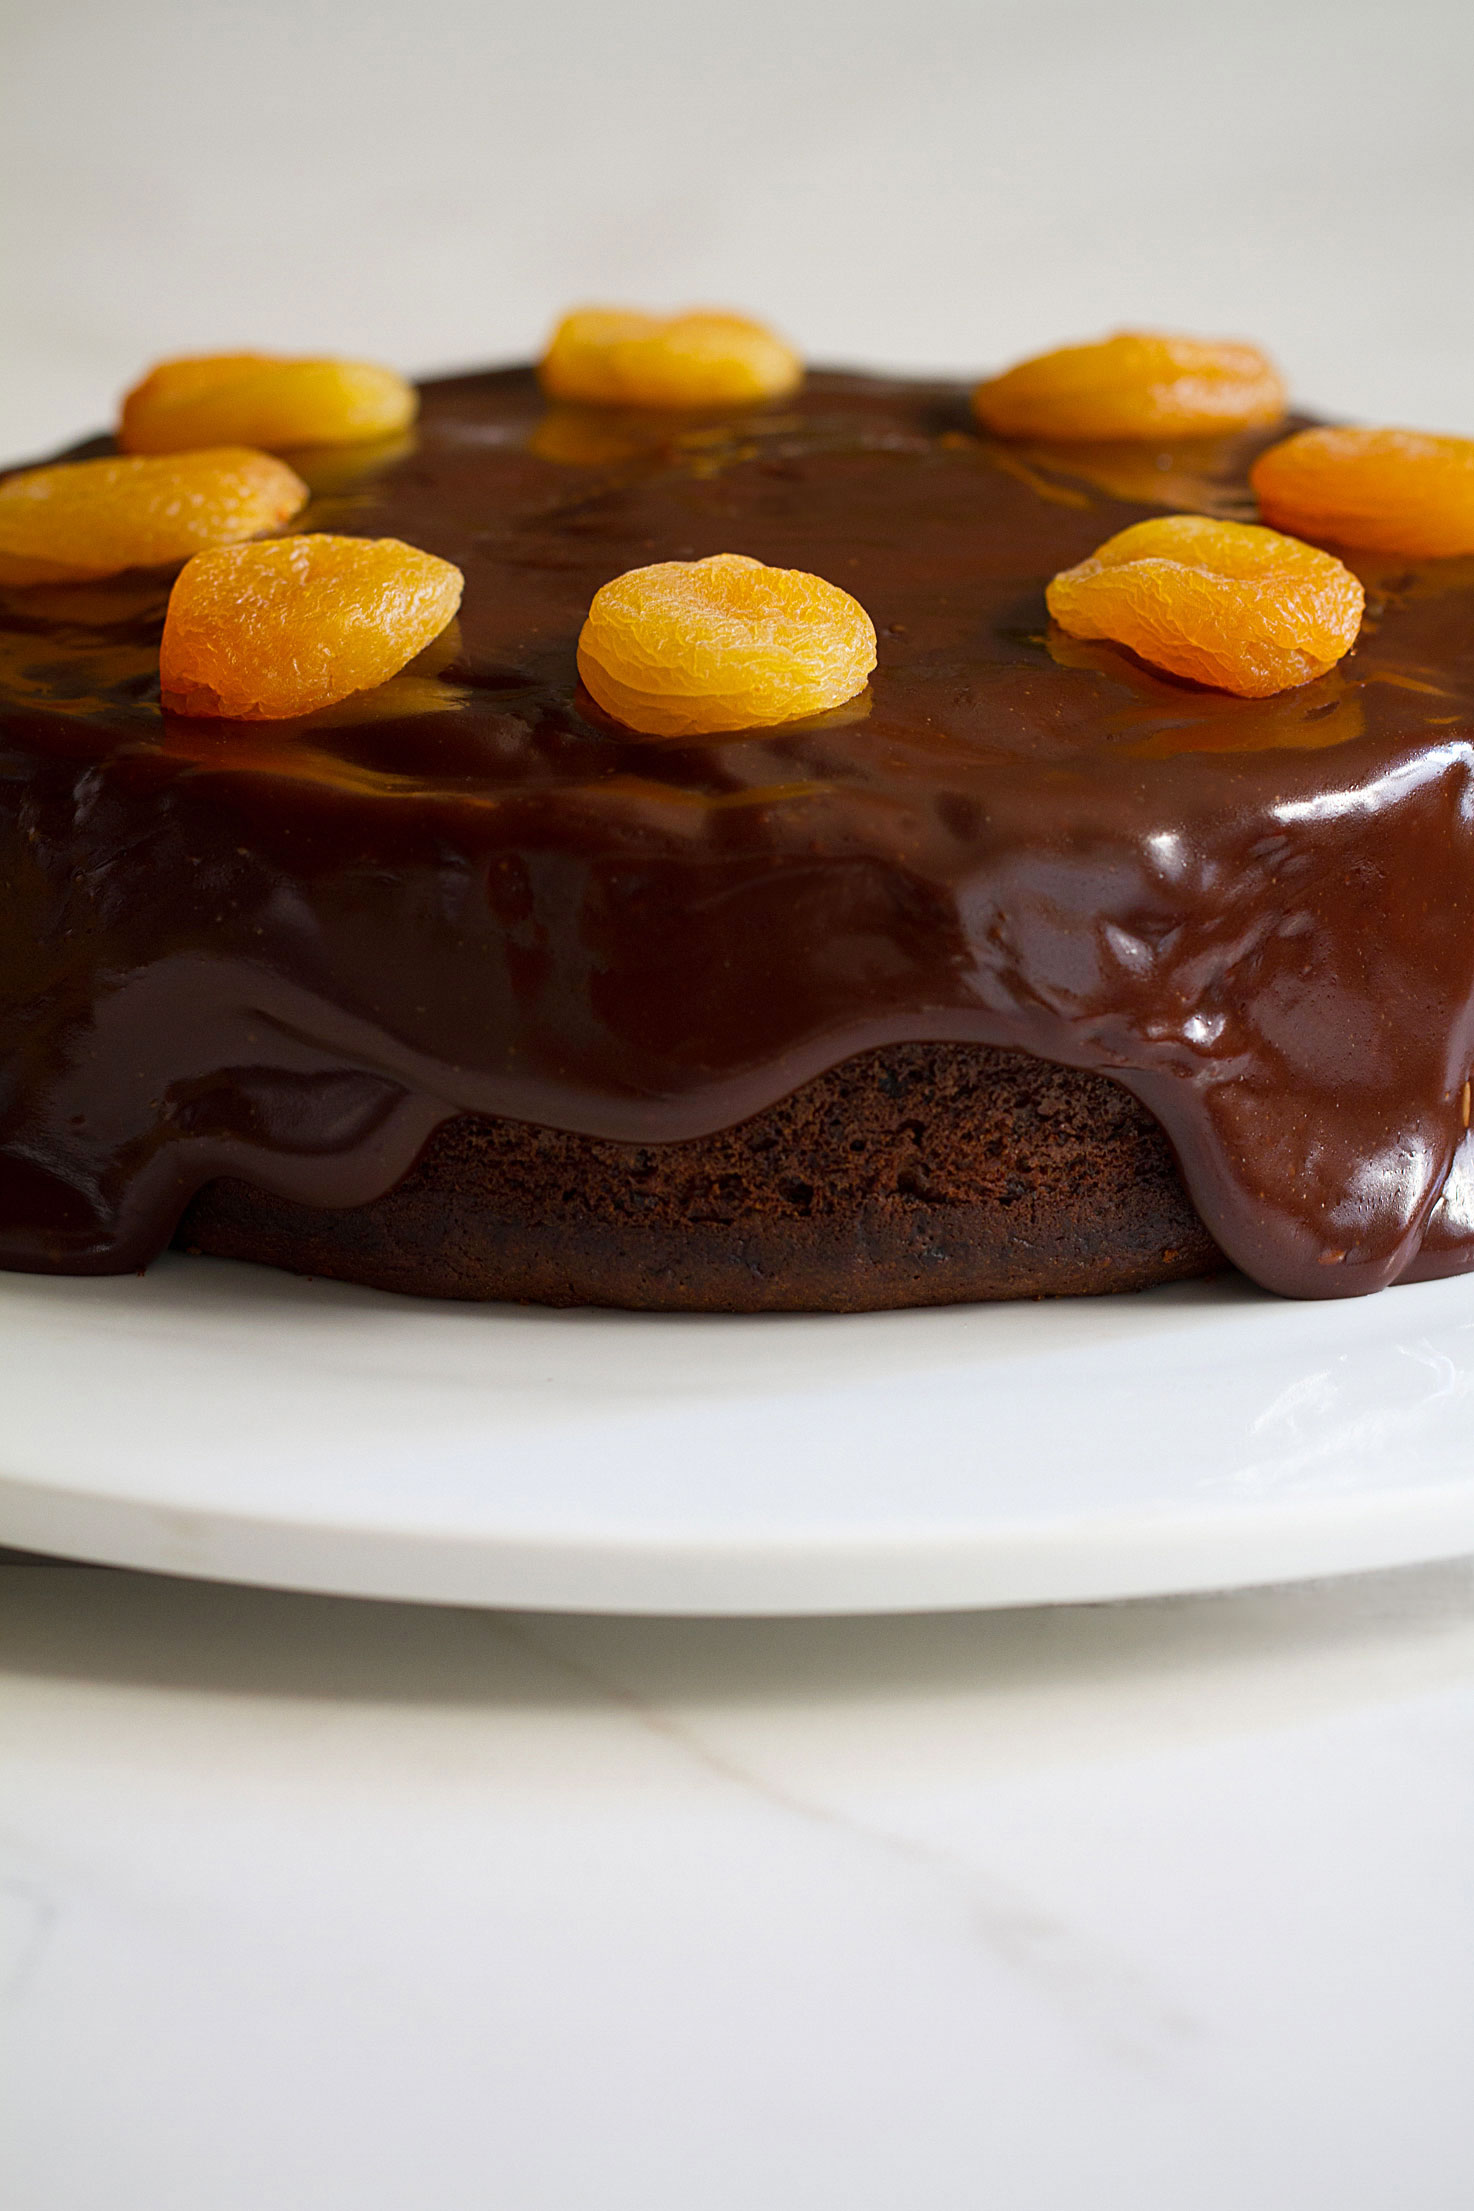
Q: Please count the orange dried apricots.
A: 8